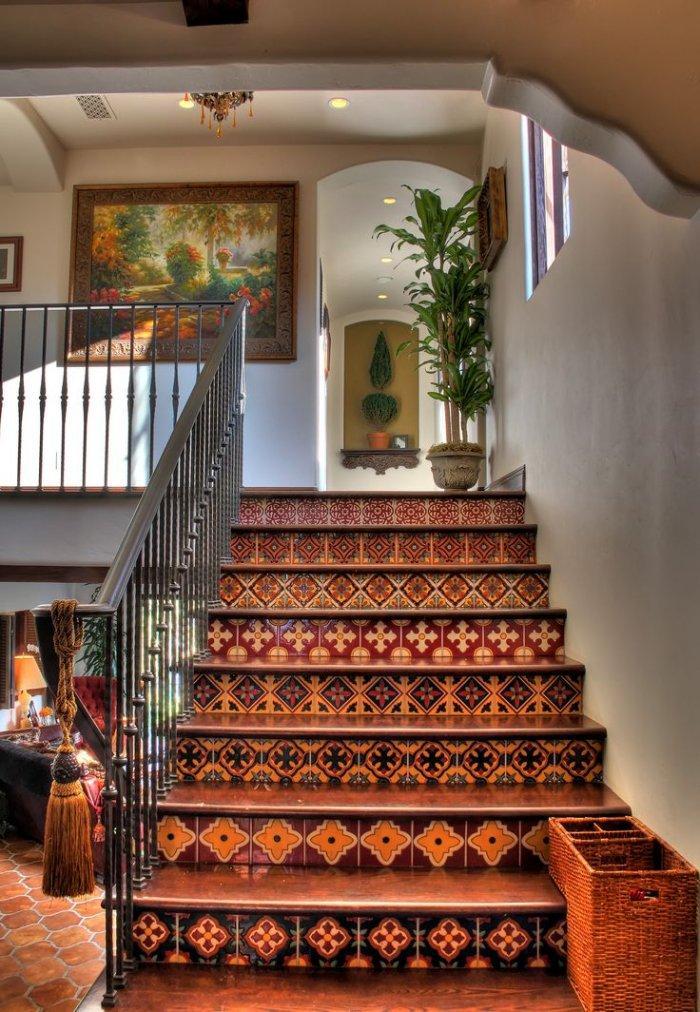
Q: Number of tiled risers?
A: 8